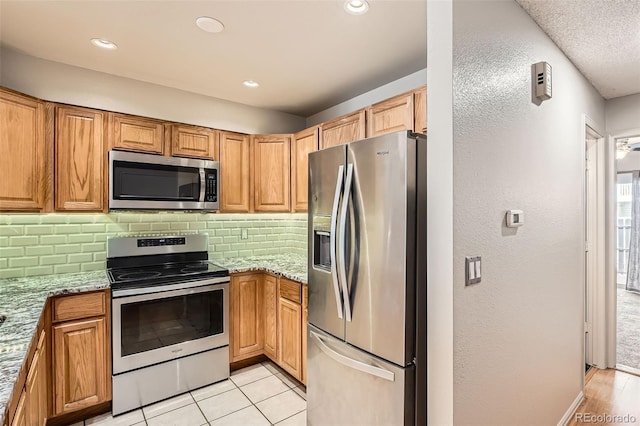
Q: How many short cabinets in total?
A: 4